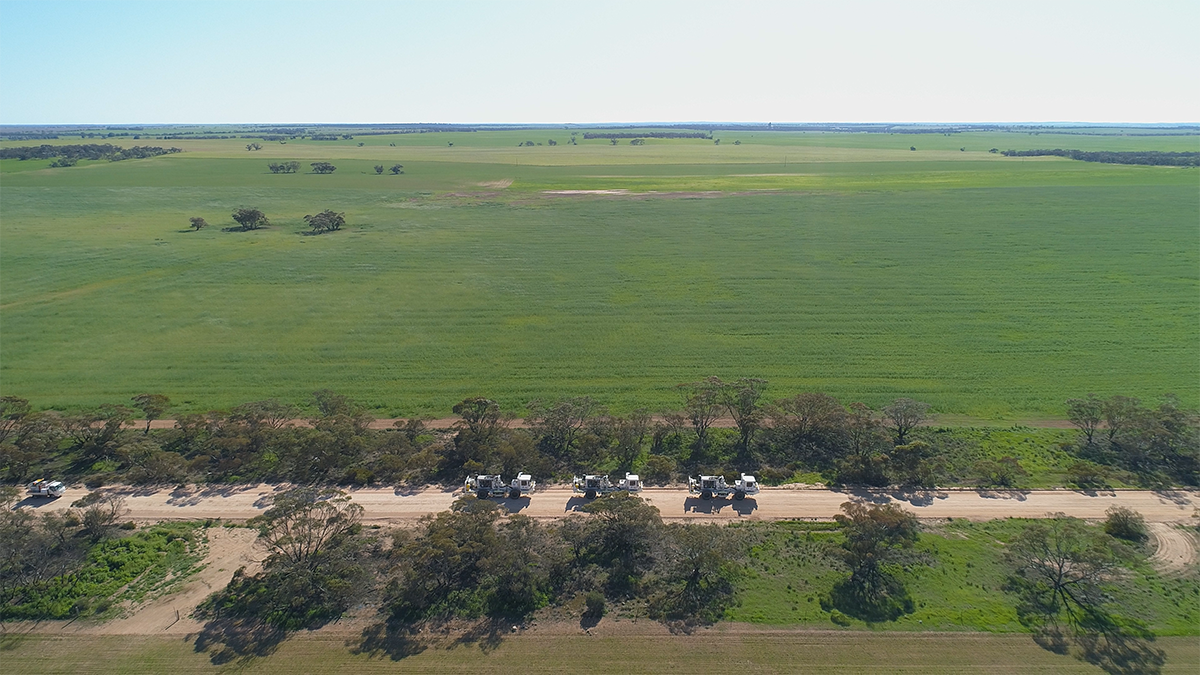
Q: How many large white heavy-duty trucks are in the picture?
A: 3